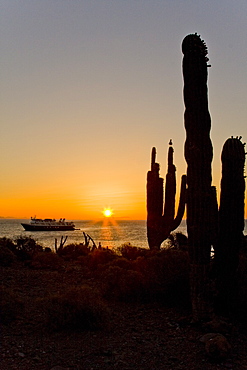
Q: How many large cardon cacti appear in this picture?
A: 3